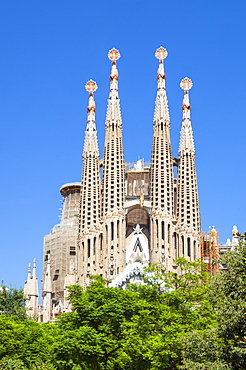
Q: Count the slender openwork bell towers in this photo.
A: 4